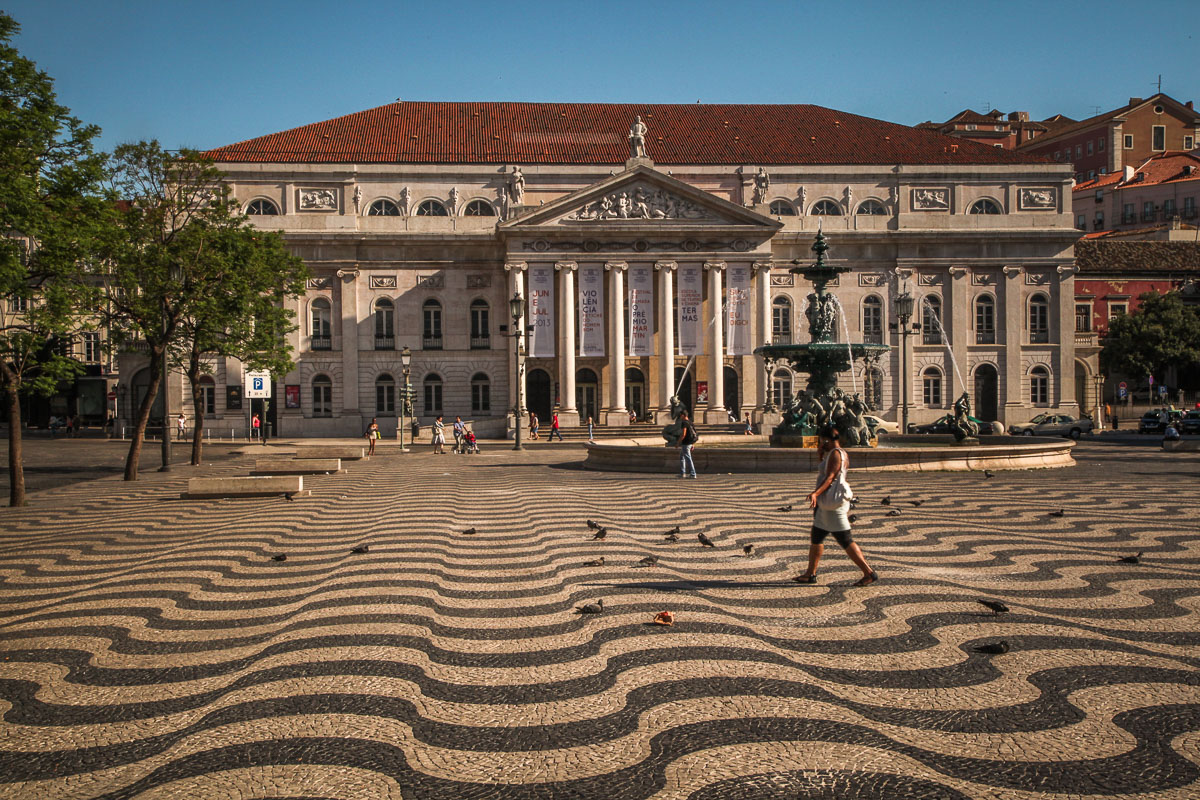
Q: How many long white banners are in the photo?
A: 5